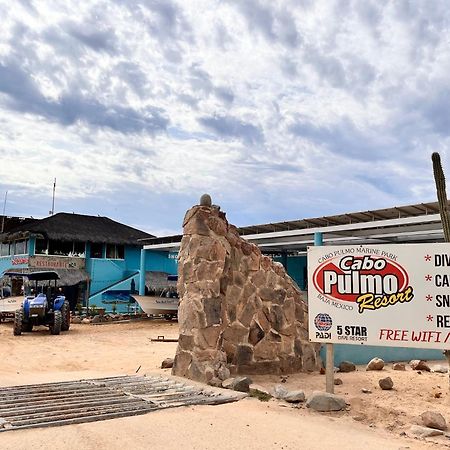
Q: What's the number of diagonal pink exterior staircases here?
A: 0